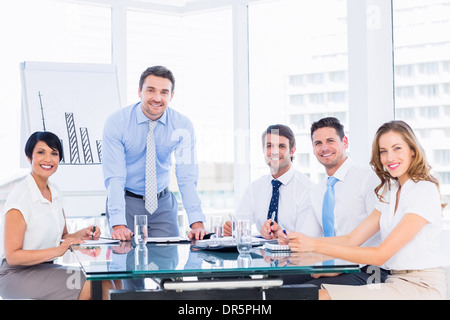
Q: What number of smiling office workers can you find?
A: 5